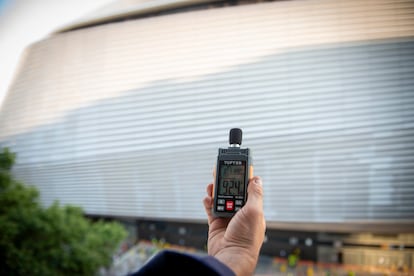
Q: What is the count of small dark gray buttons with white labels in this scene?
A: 4